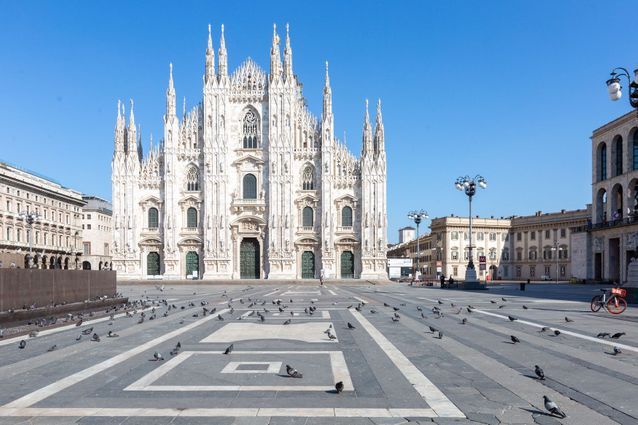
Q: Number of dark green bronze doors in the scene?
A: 5